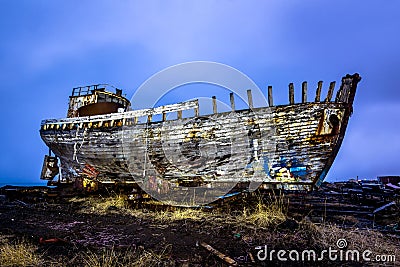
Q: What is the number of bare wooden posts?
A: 8